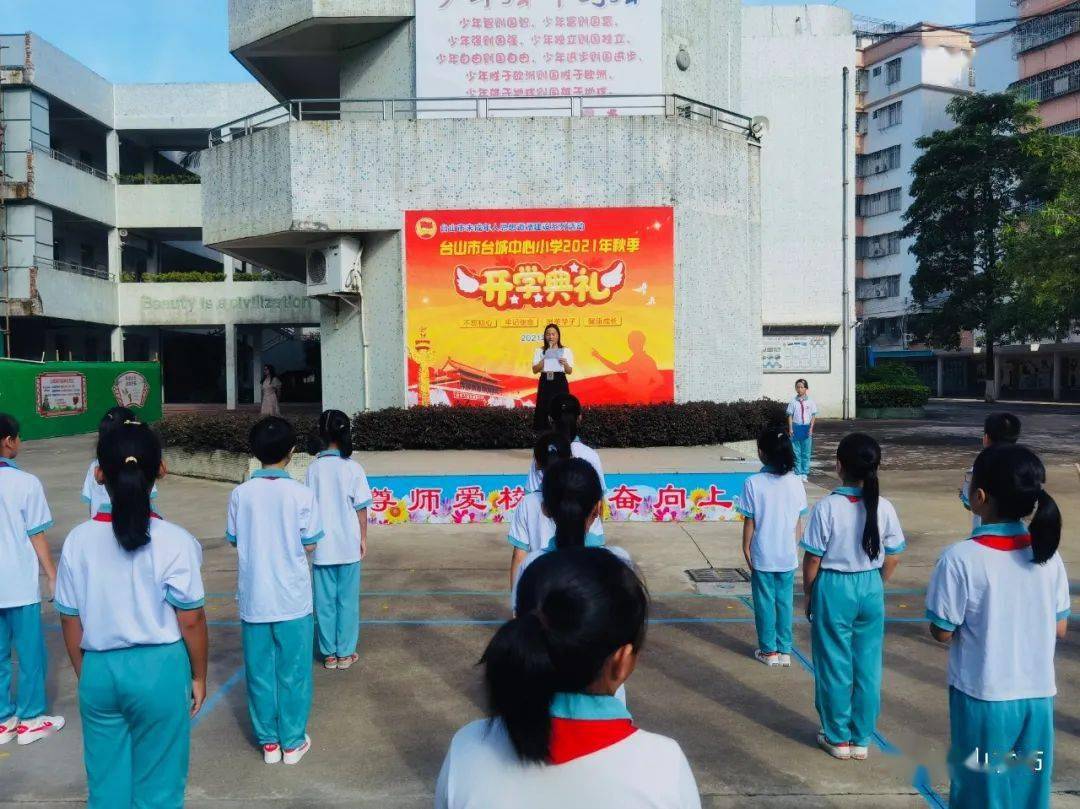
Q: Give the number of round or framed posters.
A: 2